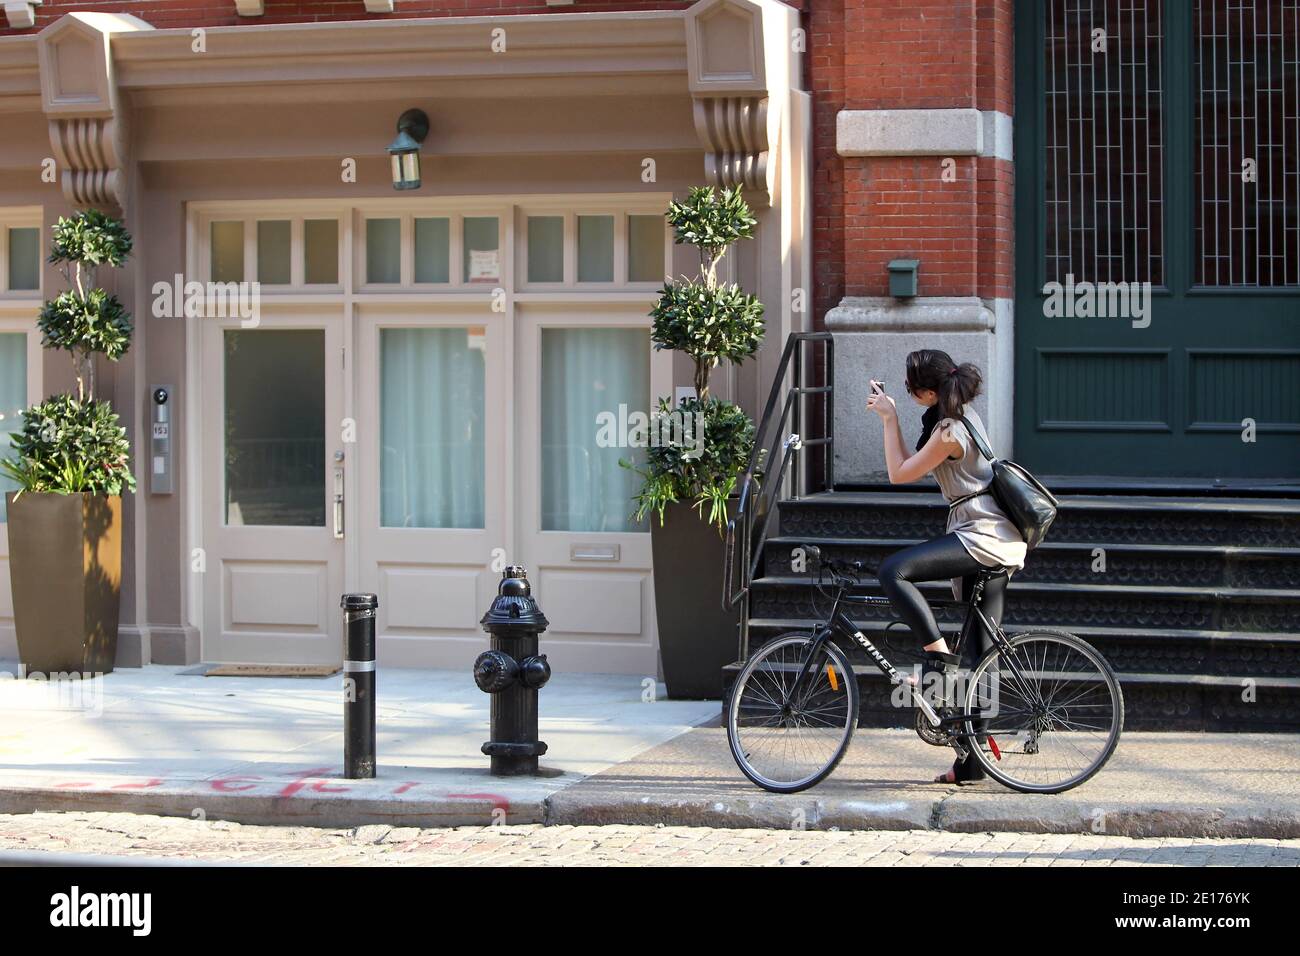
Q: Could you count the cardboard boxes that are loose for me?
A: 0